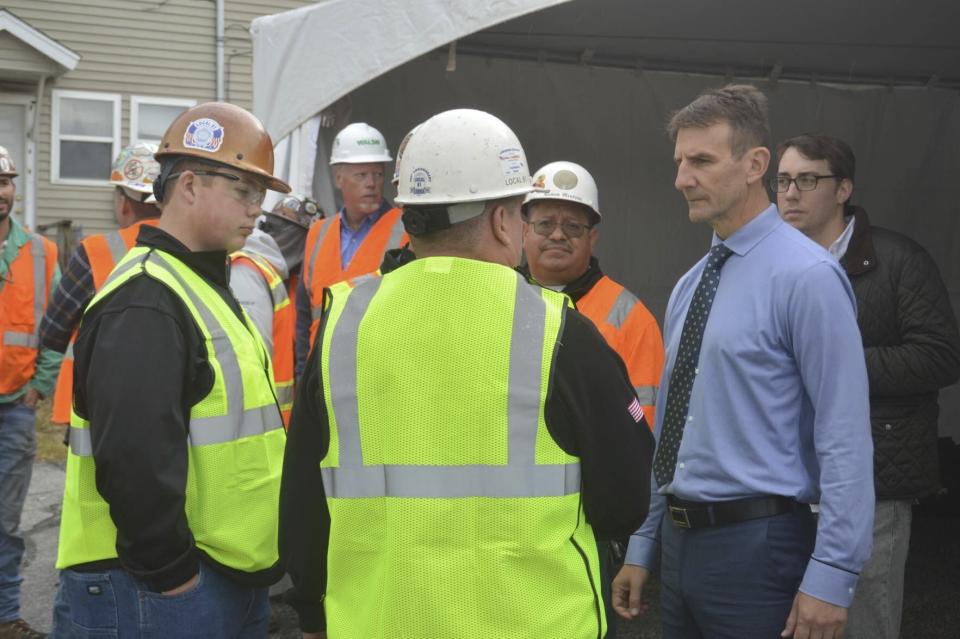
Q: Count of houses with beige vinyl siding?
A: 1